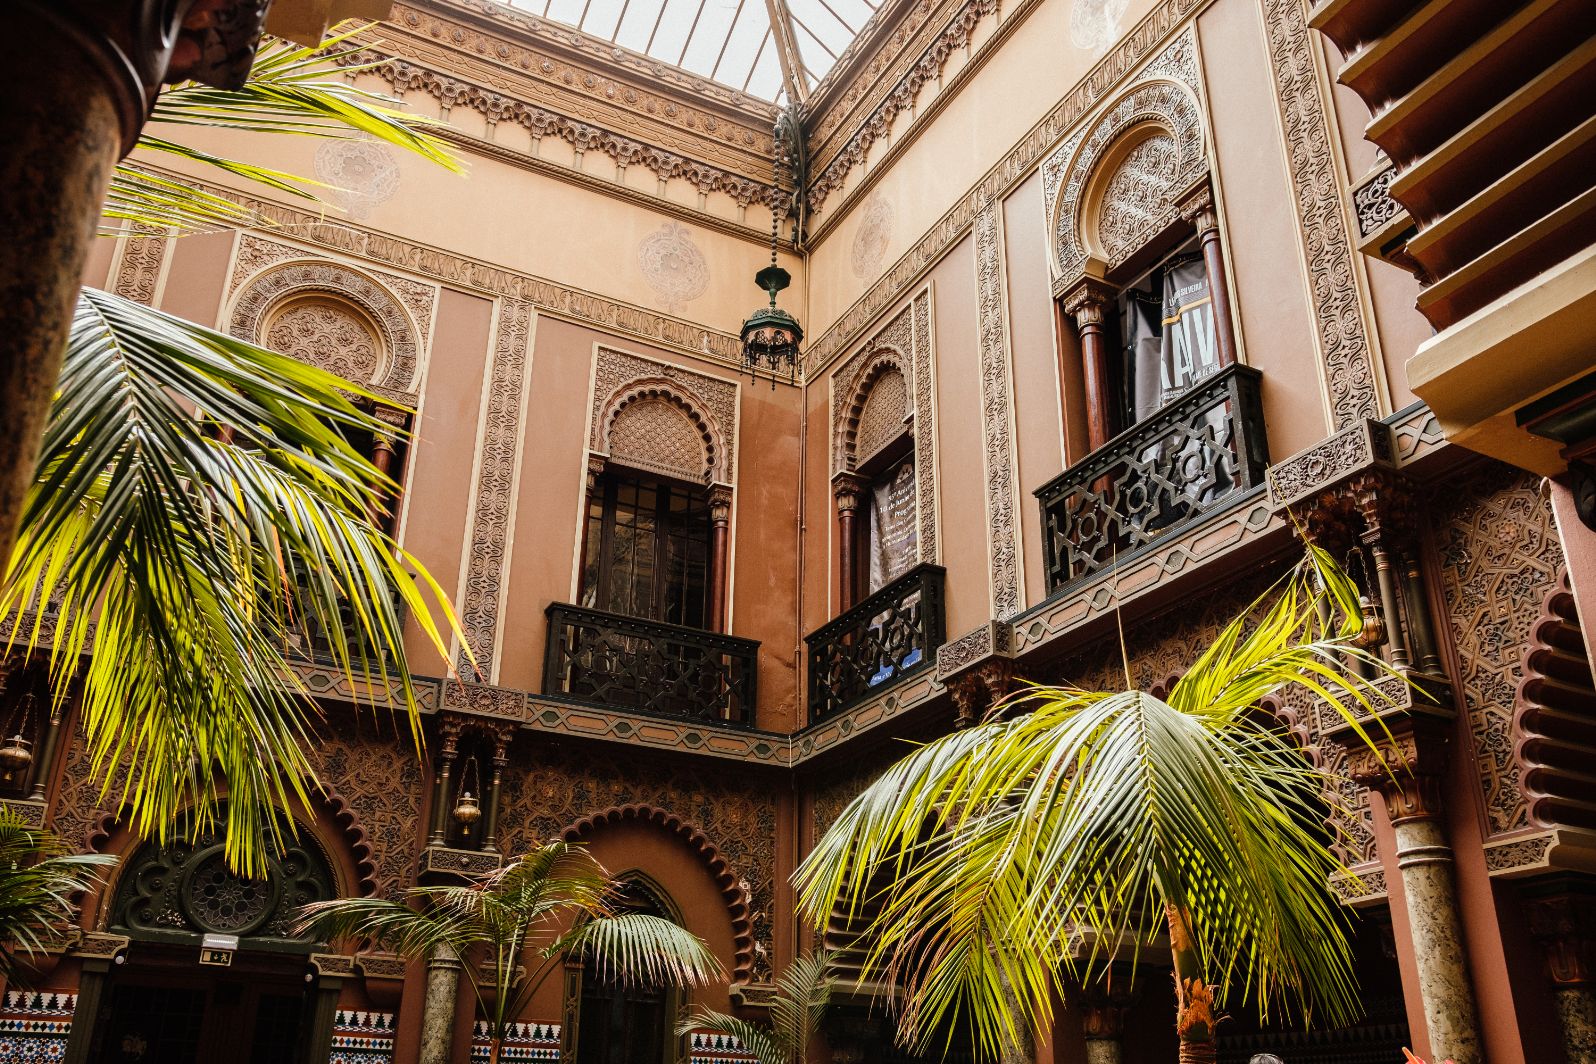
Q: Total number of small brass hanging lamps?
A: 3